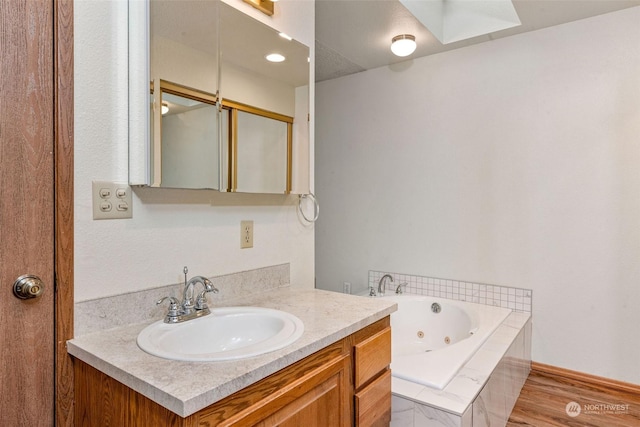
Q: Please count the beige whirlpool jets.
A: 2